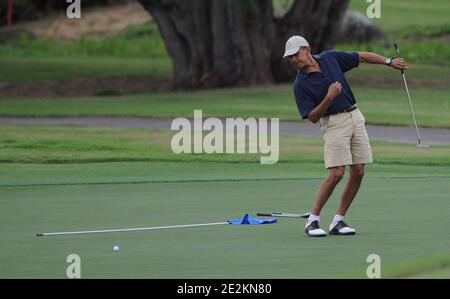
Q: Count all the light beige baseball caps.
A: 1